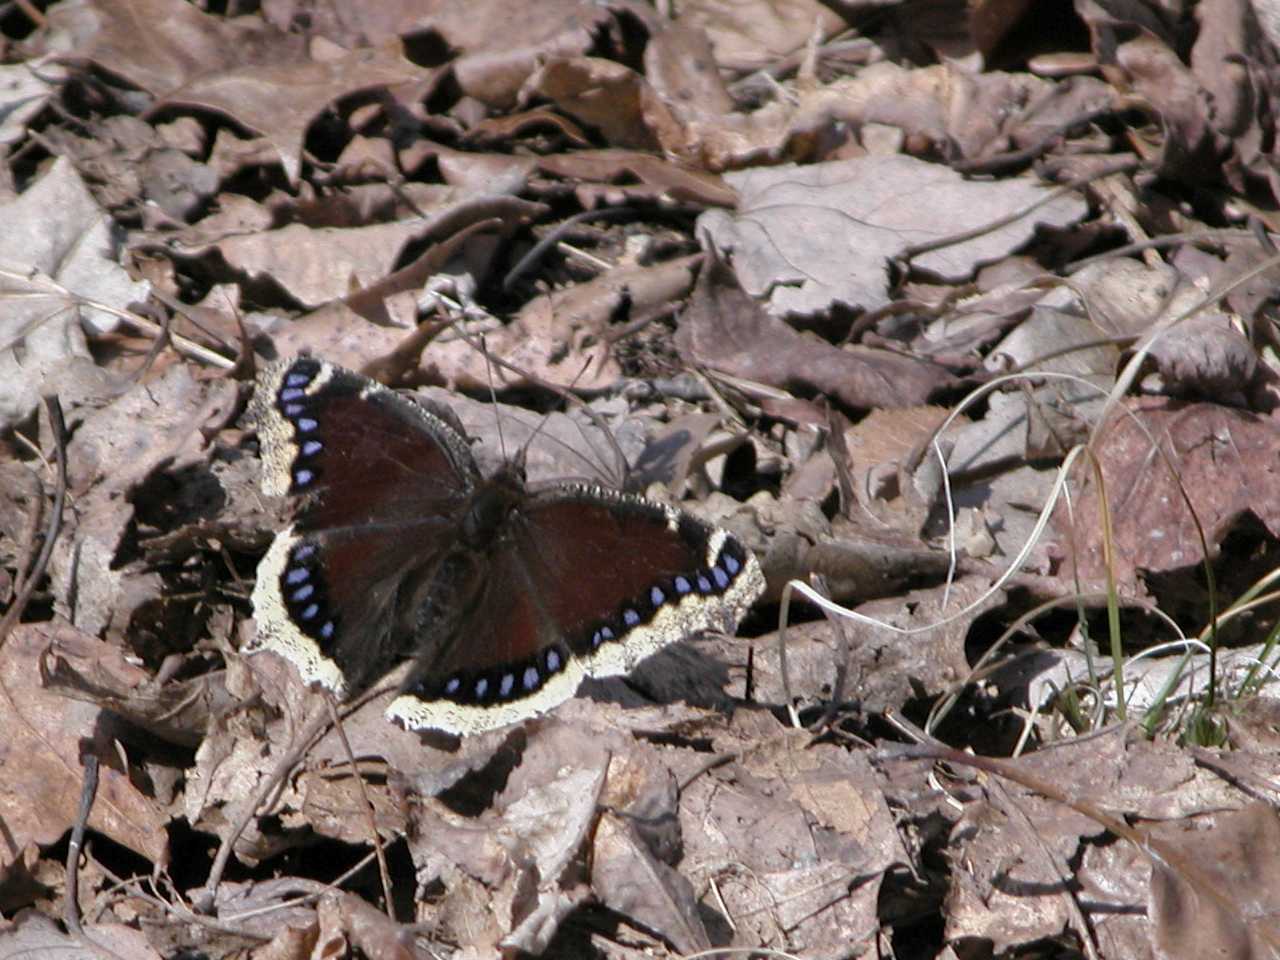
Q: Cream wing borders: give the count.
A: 4